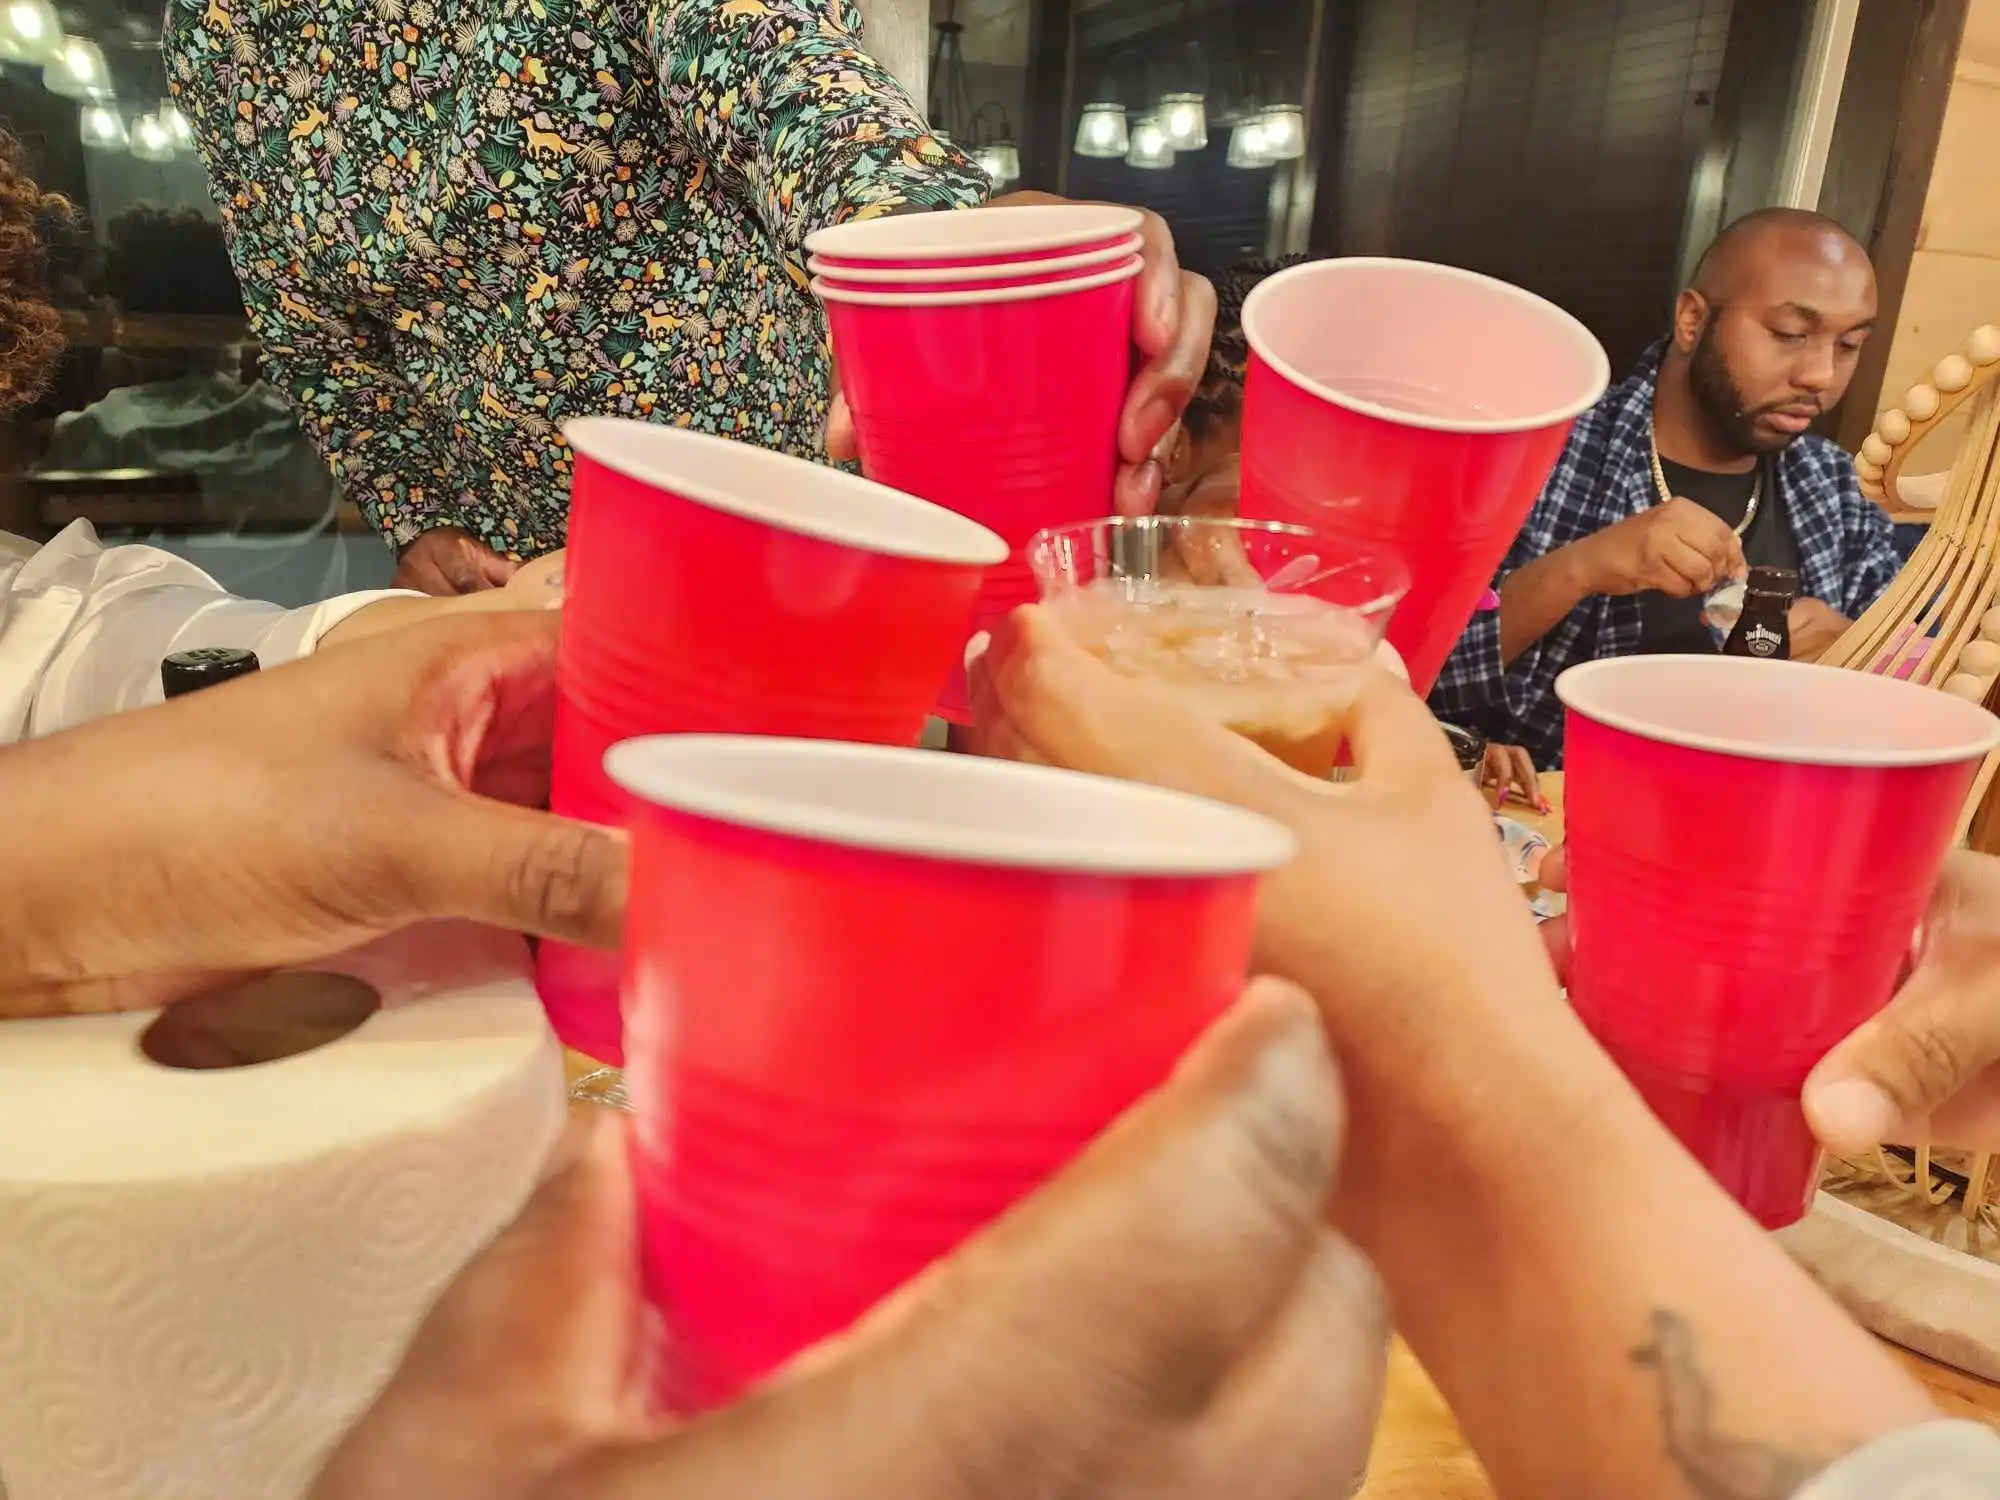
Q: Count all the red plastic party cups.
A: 7